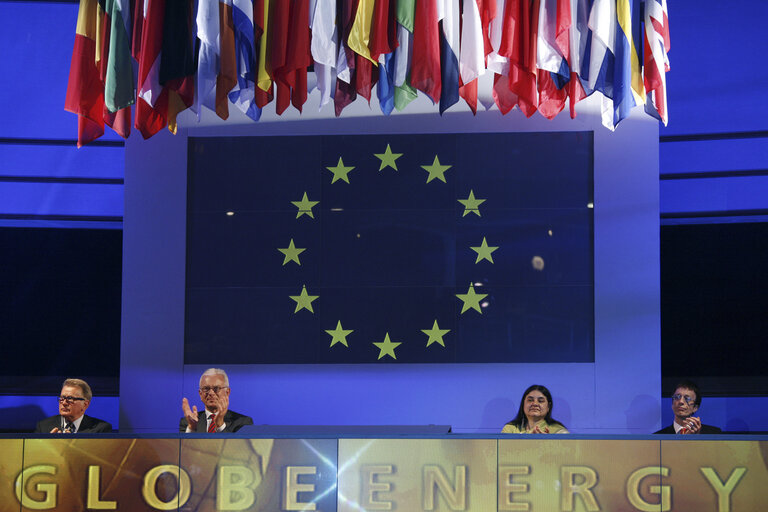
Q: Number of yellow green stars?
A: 12